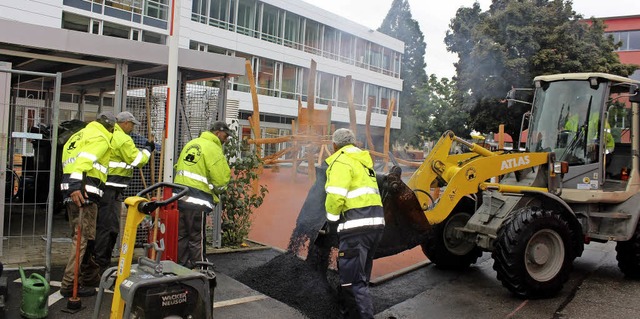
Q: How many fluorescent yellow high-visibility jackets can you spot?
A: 5